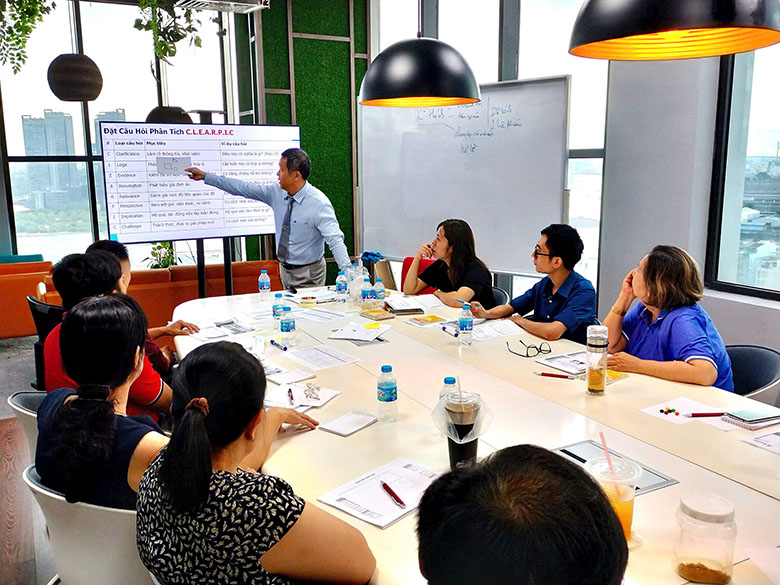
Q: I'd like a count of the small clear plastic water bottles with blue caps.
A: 10